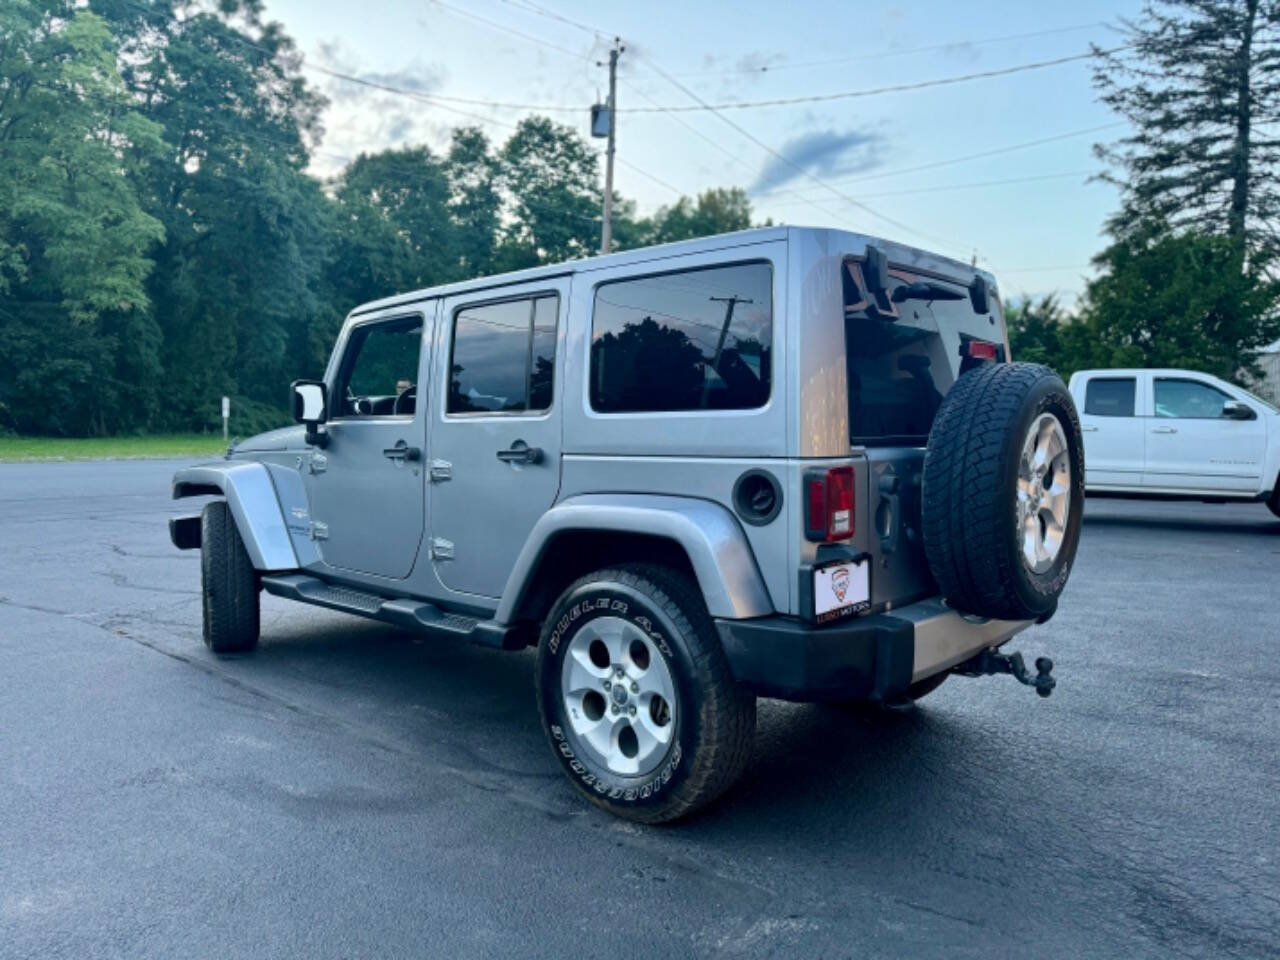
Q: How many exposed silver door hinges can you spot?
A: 4